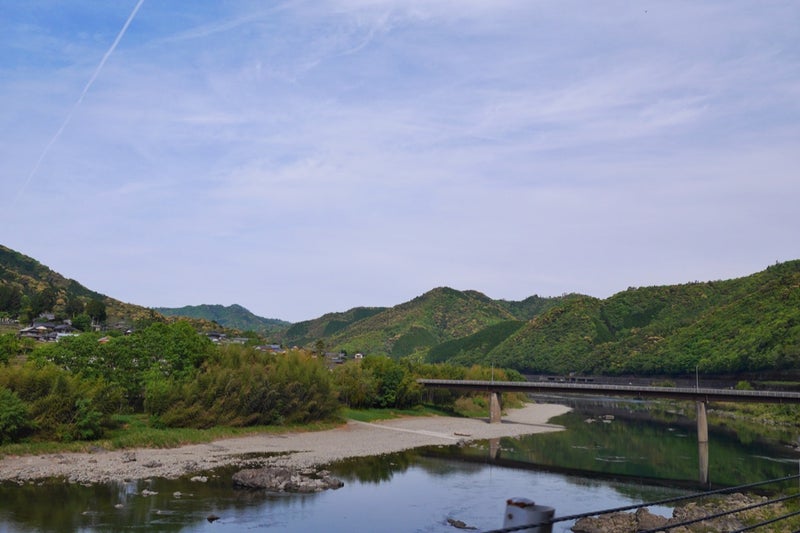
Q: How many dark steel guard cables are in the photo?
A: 3